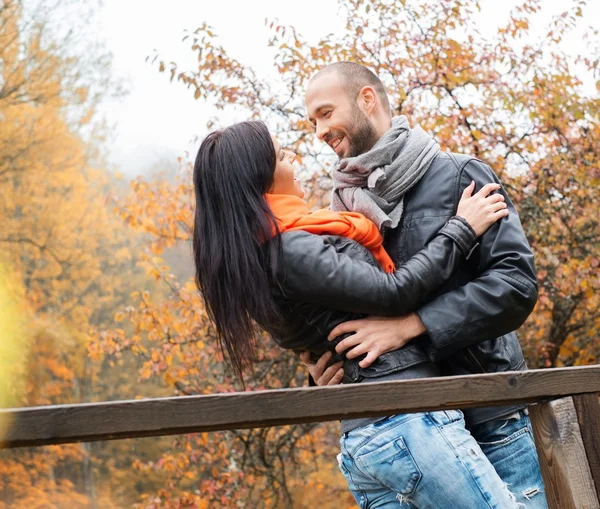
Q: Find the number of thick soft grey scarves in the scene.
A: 1